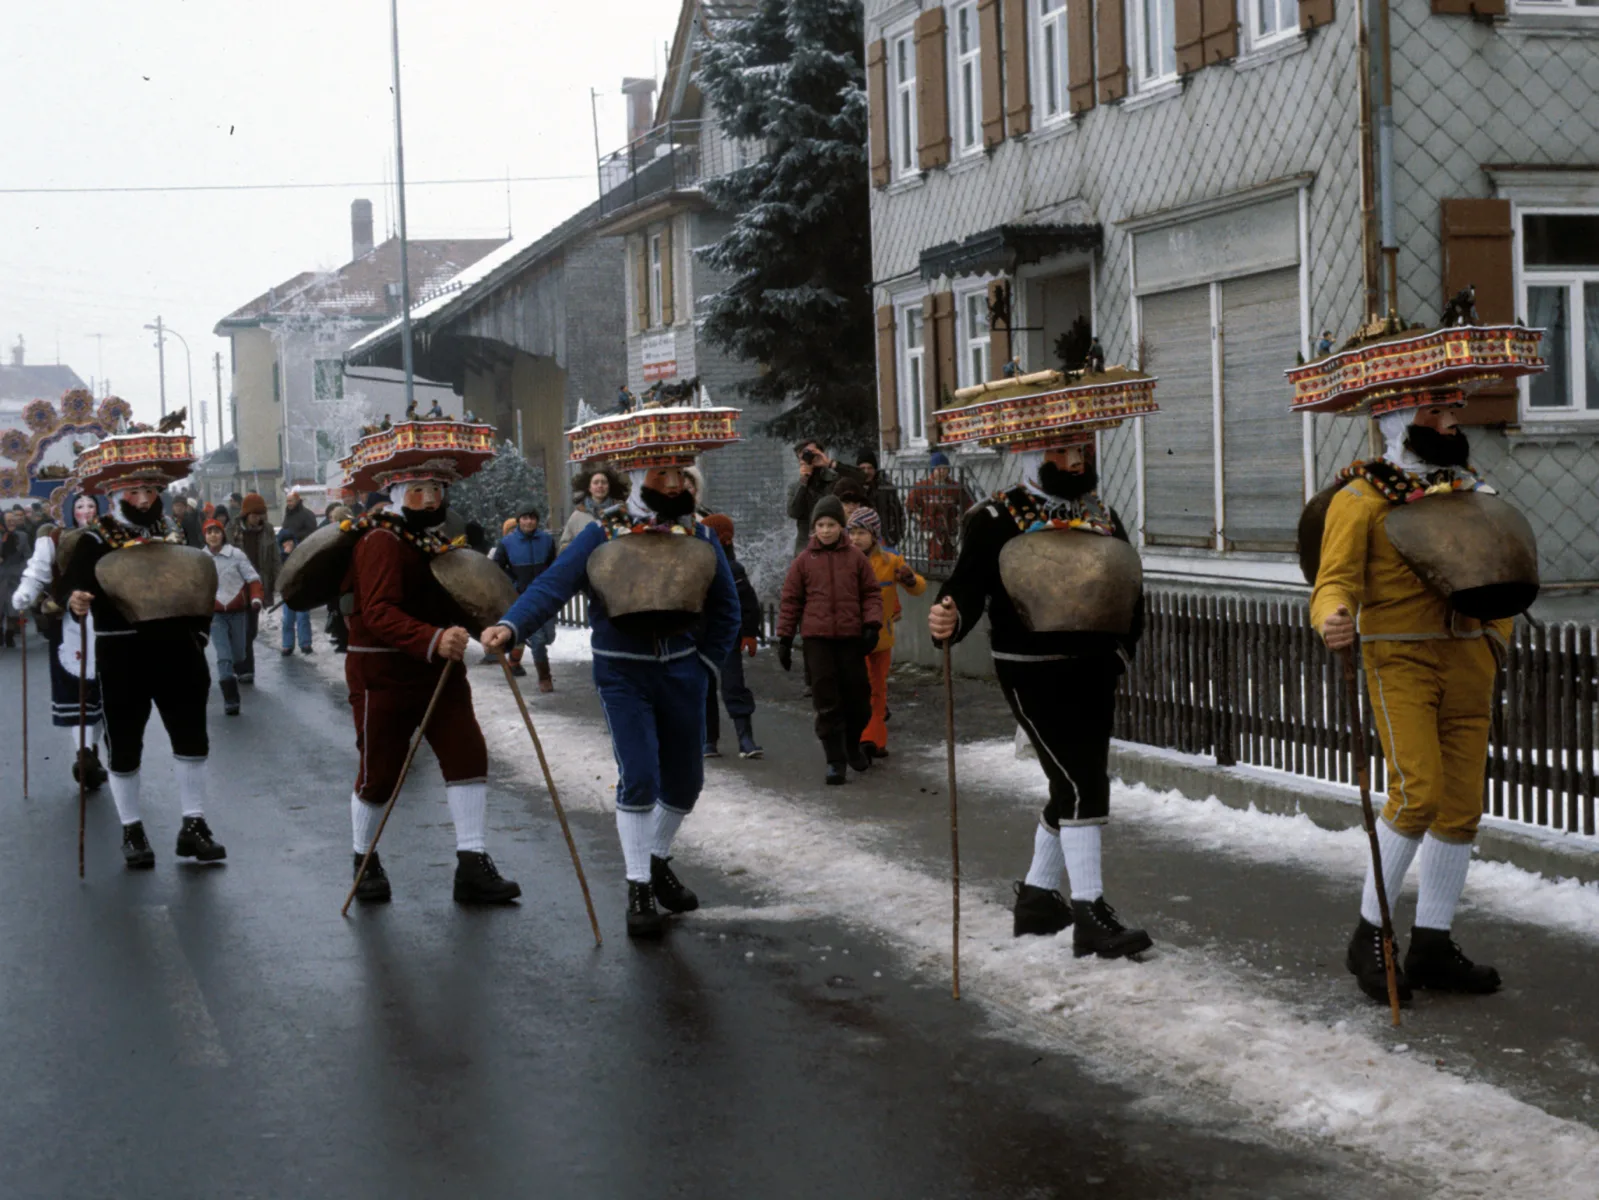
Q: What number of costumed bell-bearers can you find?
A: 5